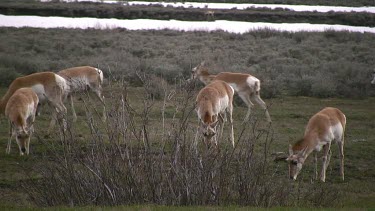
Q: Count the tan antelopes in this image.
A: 6